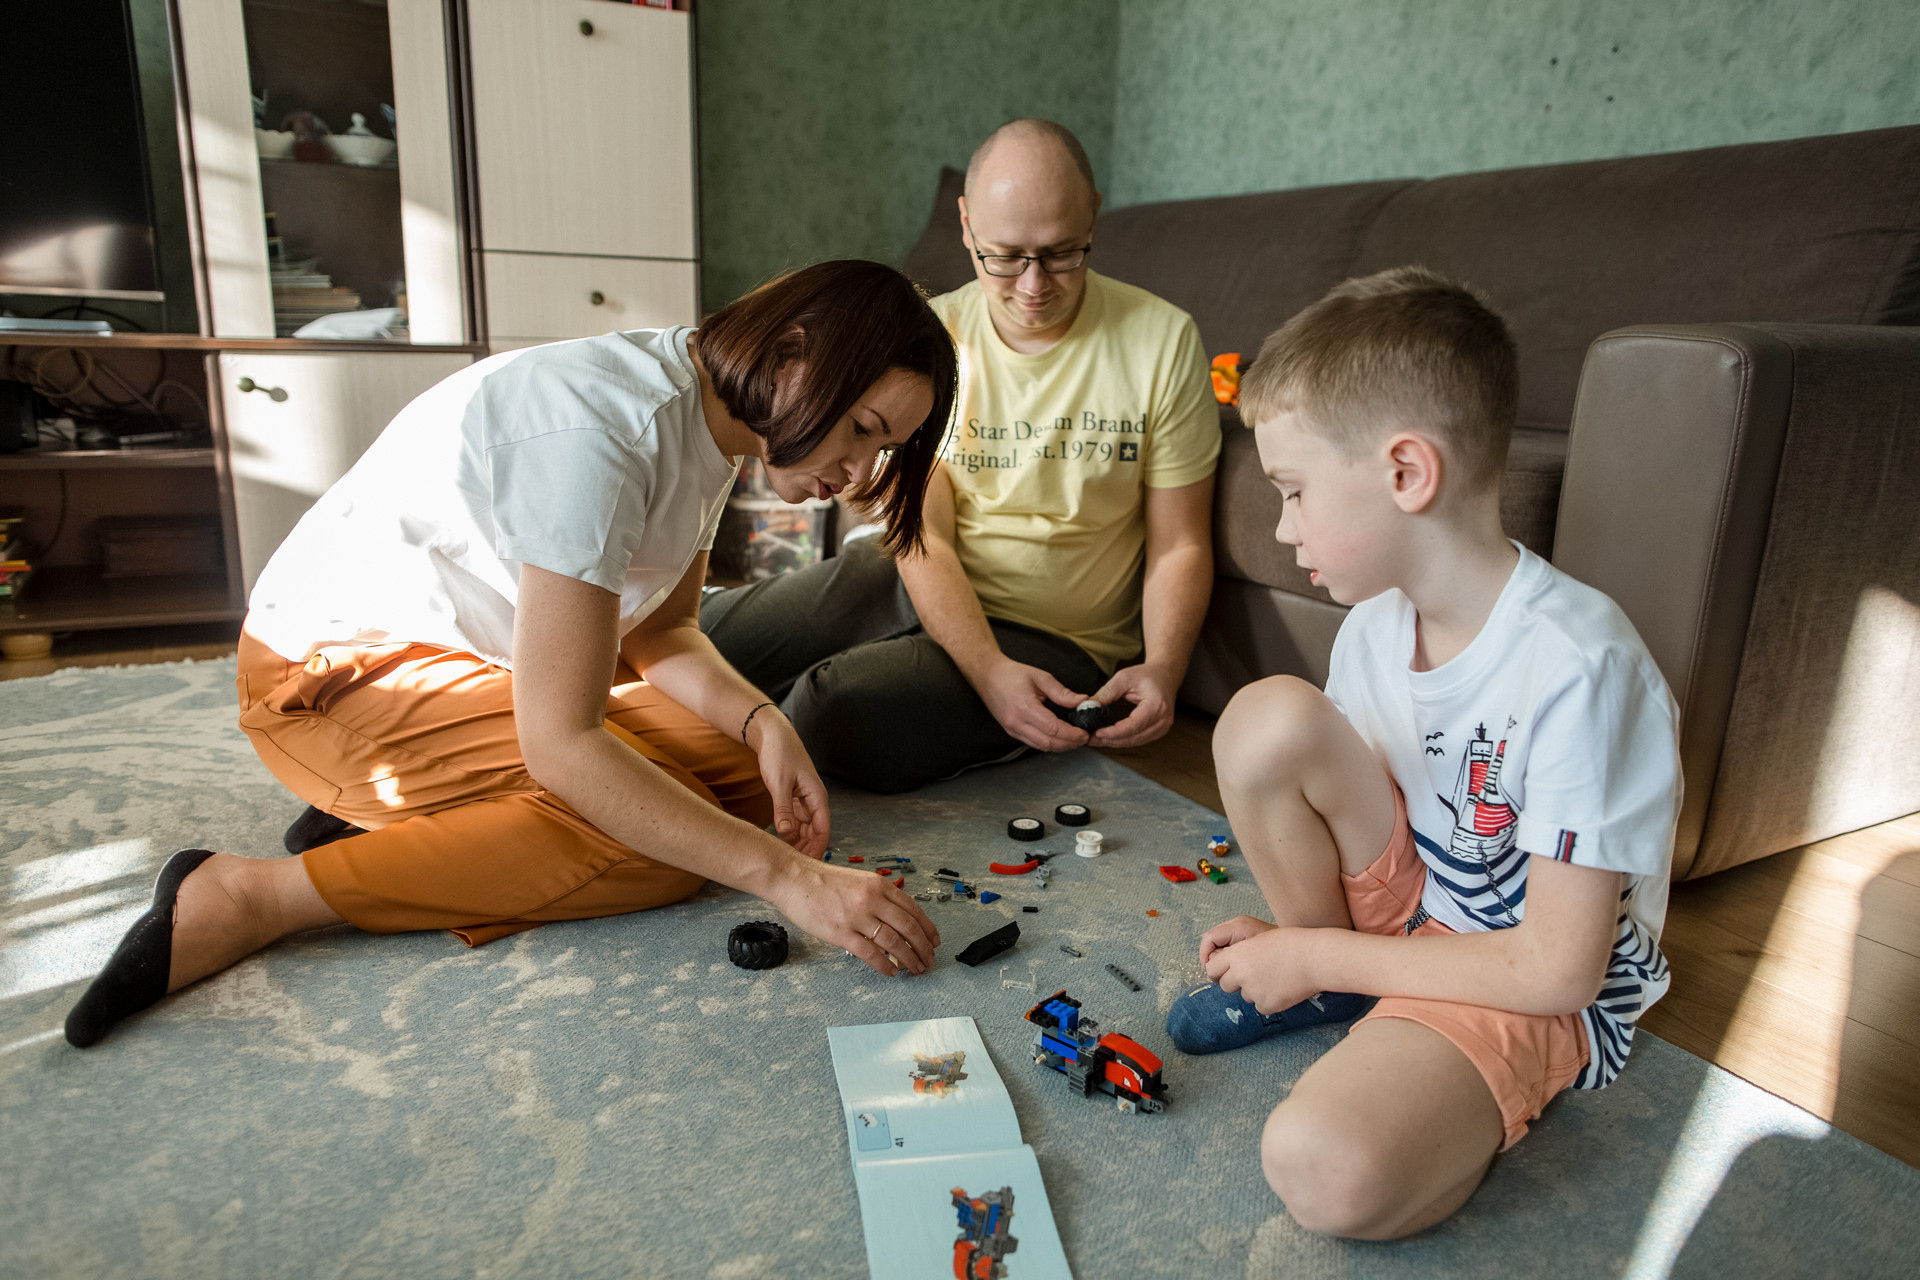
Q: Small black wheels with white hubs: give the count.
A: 2